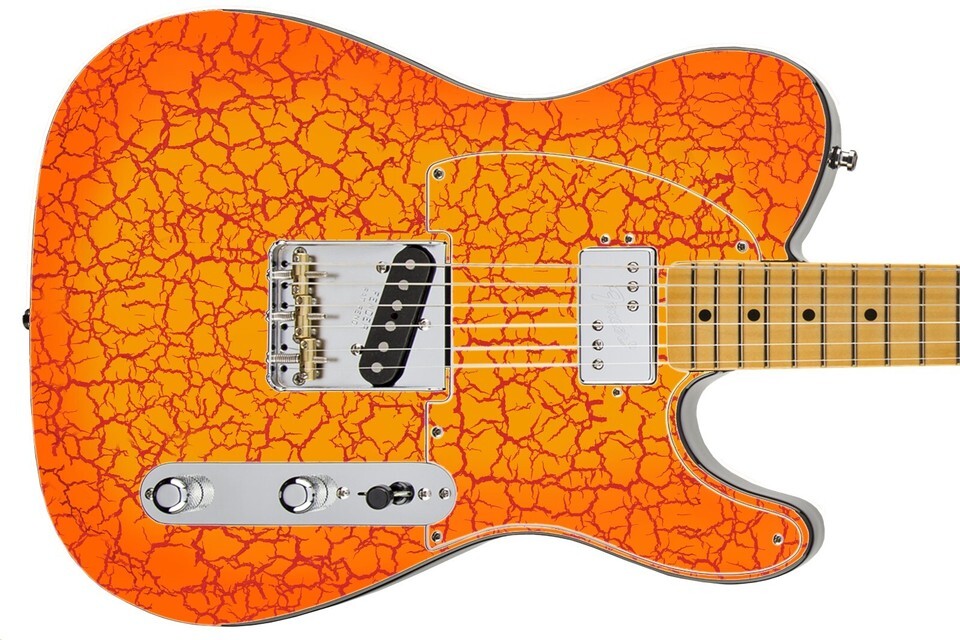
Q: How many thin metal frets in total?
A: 10